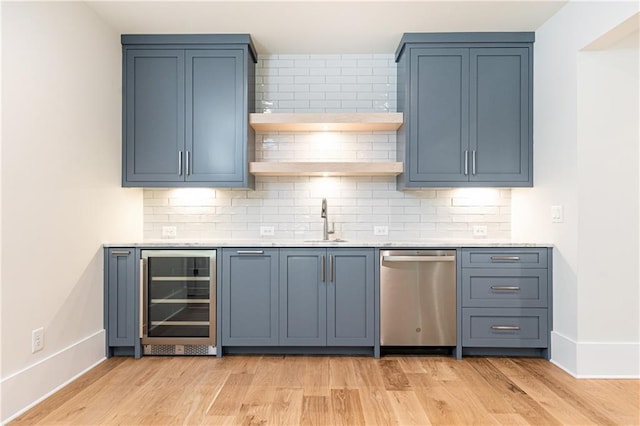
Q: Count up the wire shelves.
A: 3